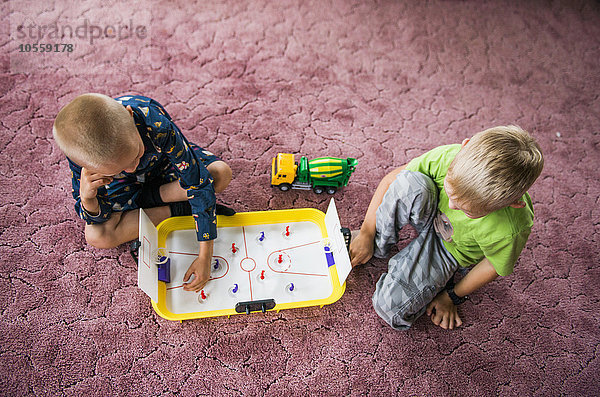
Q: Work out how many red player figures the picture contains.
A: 5